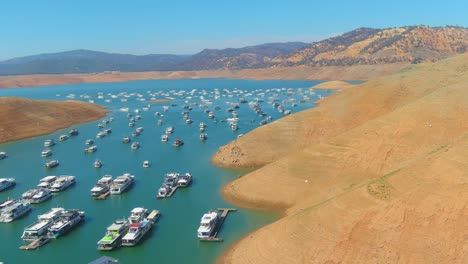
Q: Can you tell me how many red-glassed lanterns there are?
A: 0